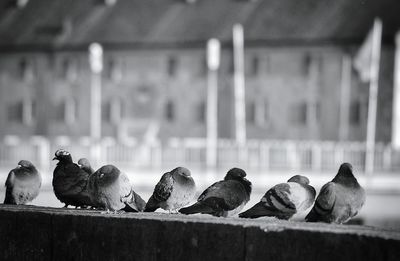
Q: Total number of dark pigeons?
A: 2